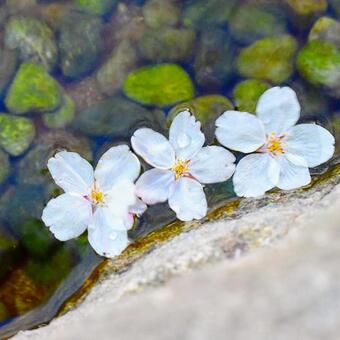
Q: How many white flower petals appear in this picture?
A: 15